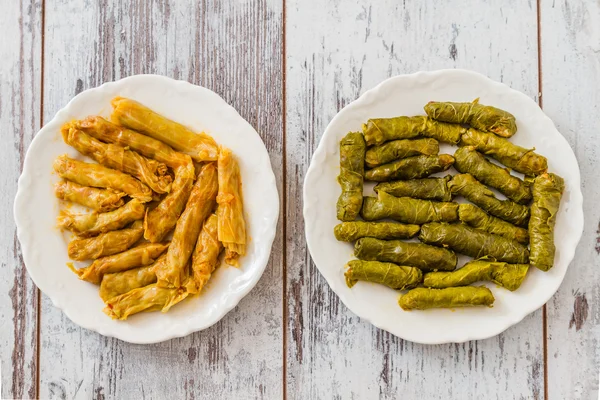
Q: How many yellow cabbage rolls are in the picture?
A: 14